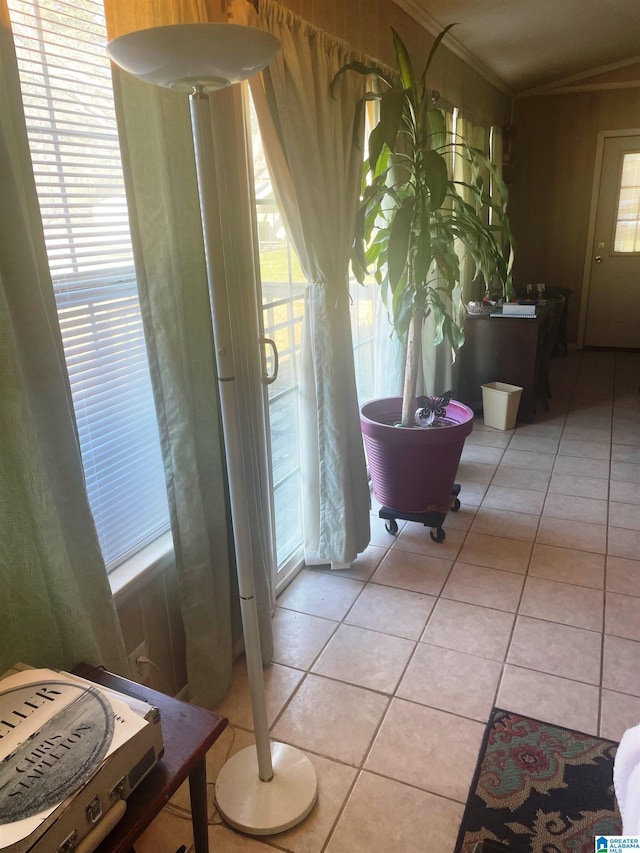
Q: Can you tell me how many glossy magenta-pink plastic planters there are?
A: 1